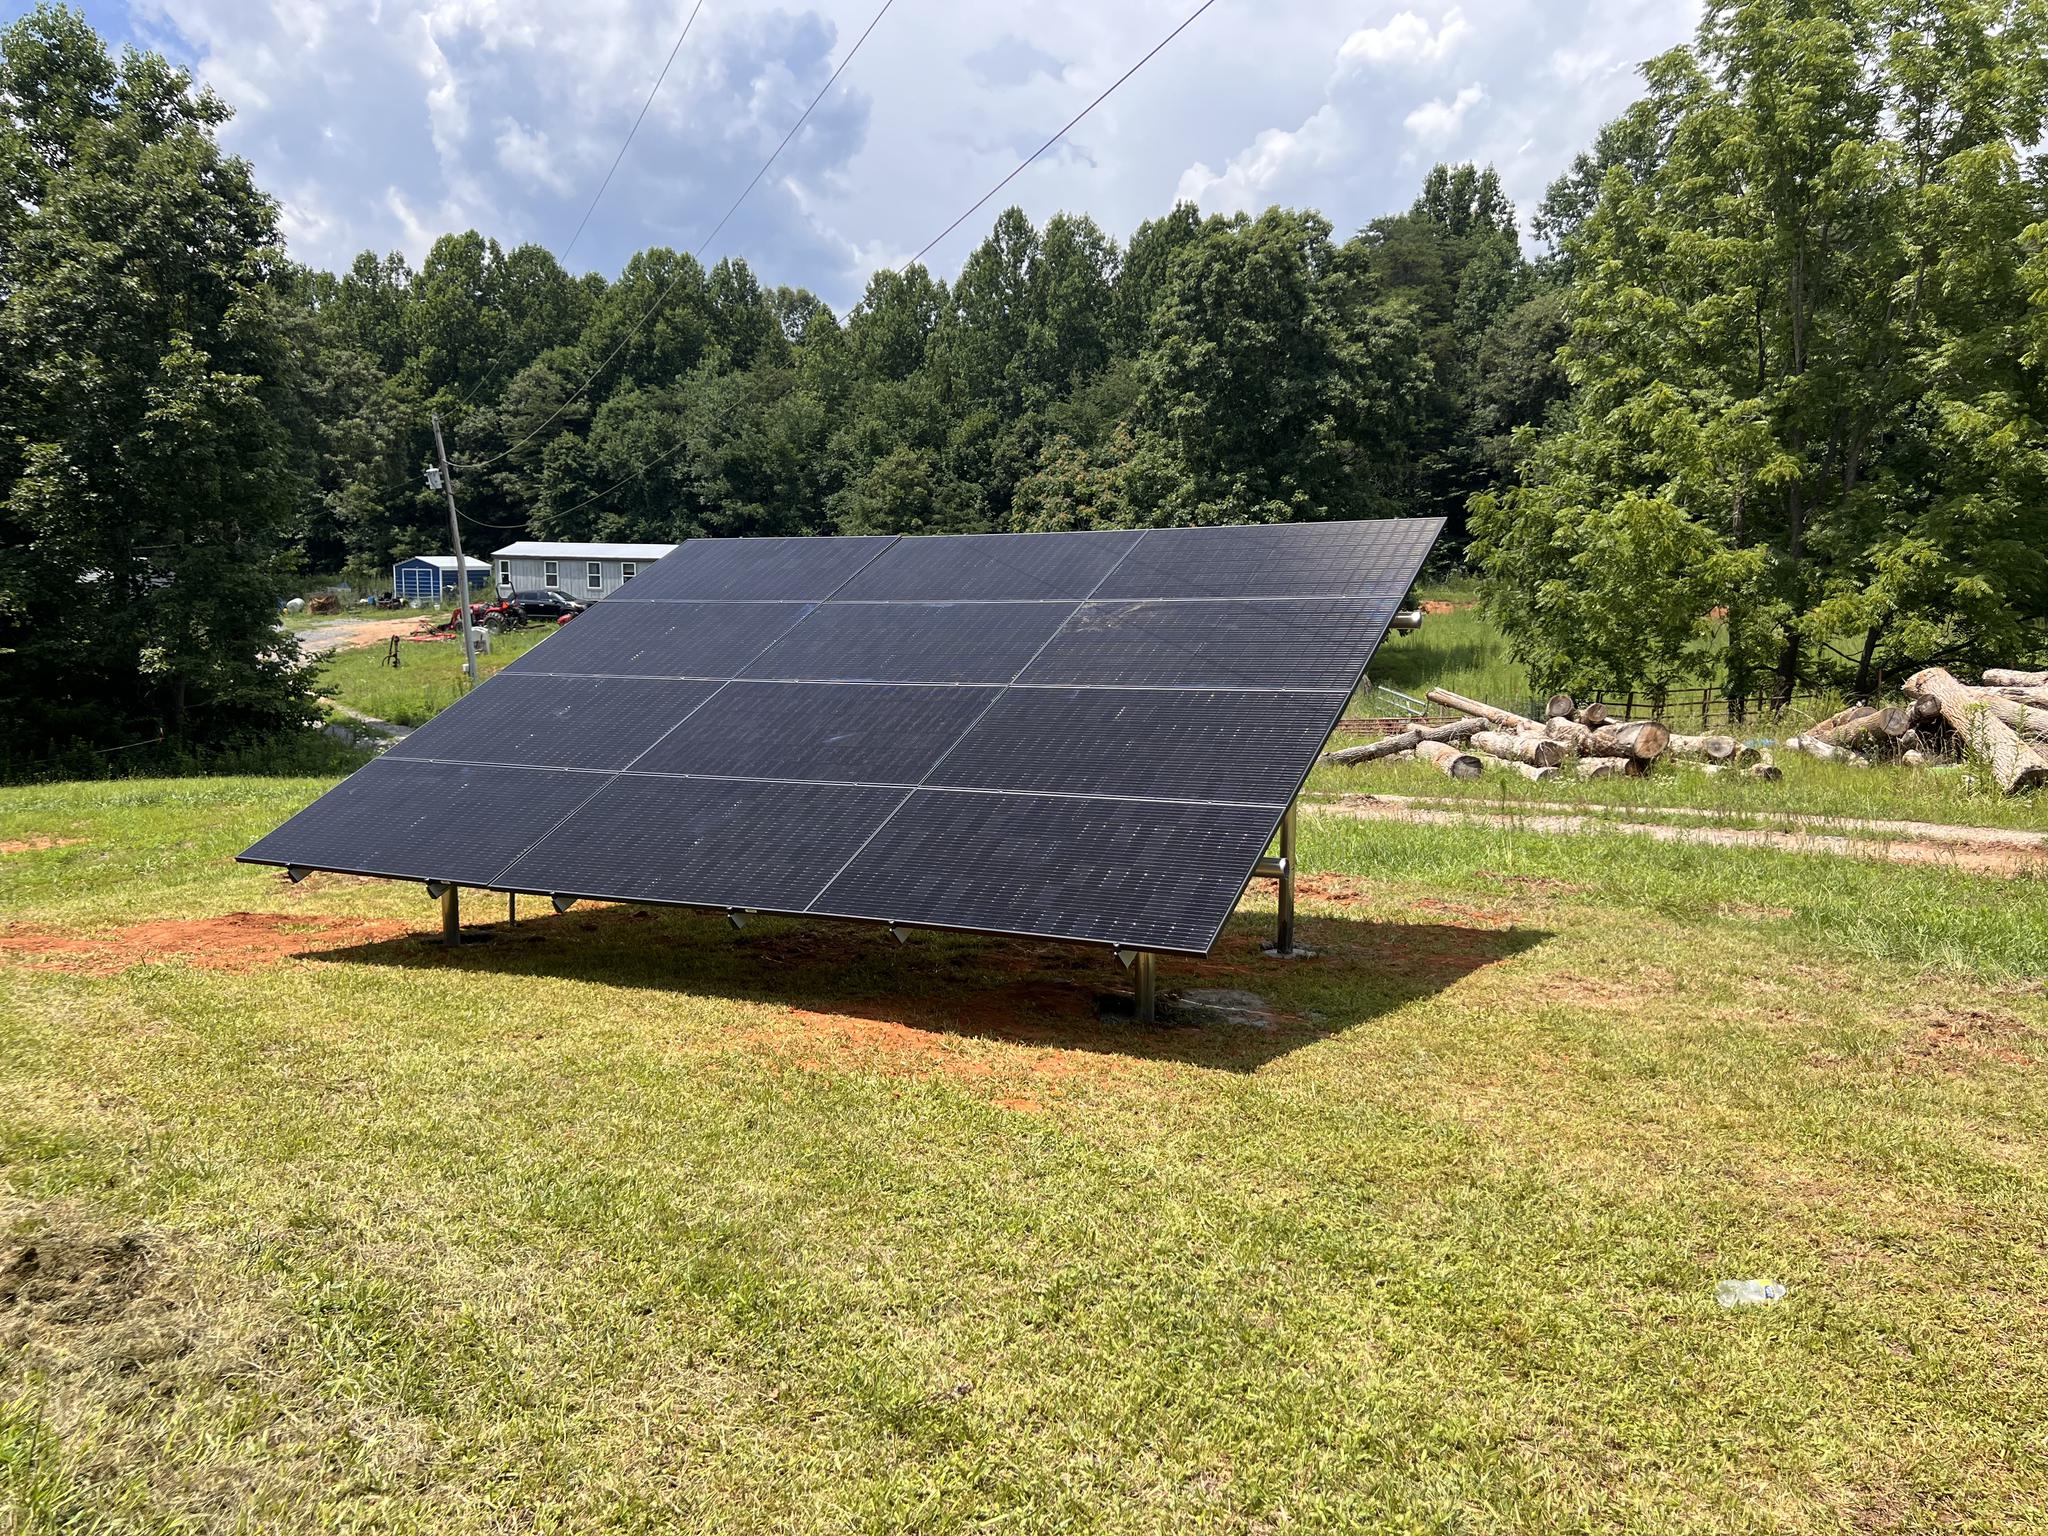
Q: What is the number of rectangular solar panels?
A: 12